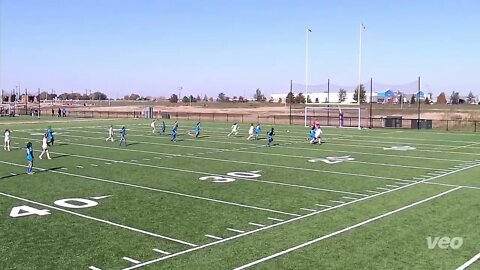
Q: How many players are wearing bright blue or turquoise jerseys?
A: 9